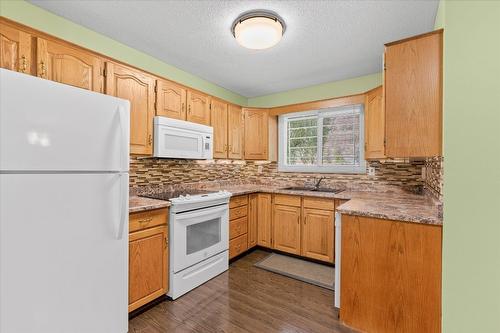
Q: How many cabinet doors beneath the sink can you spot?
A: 2